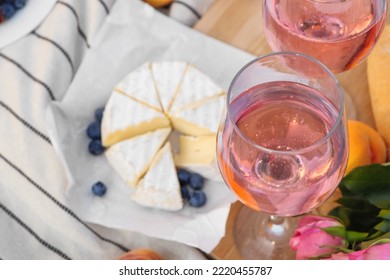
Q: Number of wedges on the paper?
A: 8